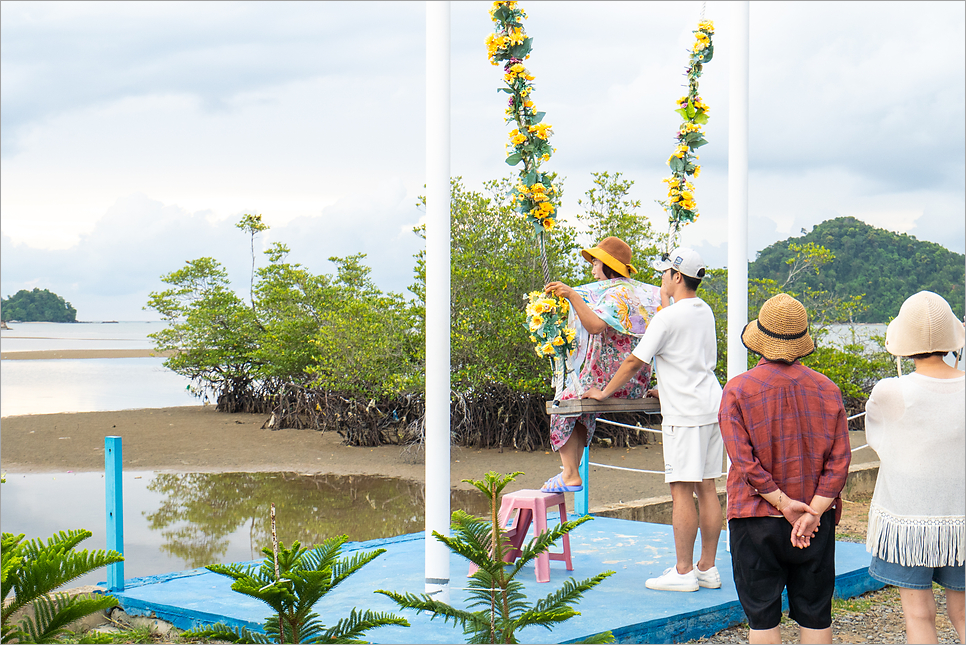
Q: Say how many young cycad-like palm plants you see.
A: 3